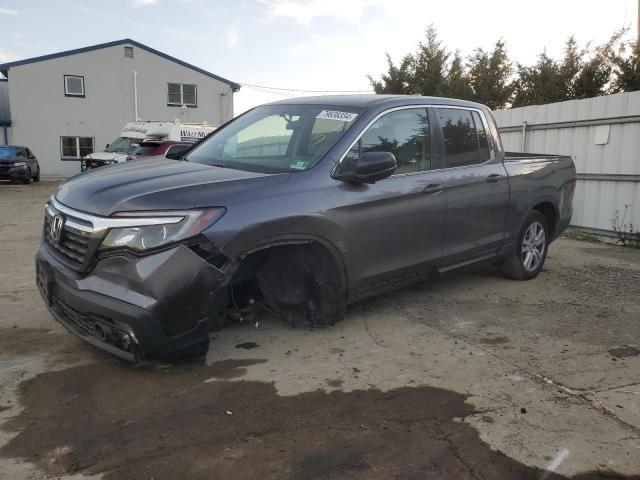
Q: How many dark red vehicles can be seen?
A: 1